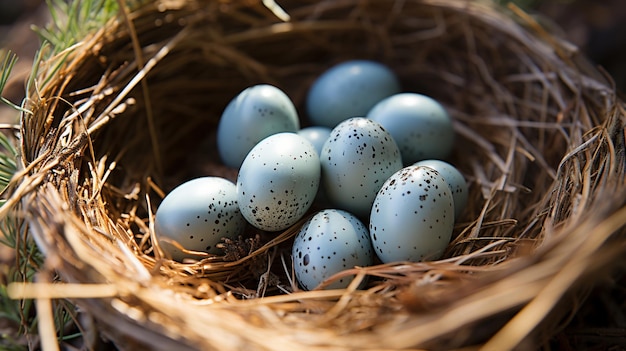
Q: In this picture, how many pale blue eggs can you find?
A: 10